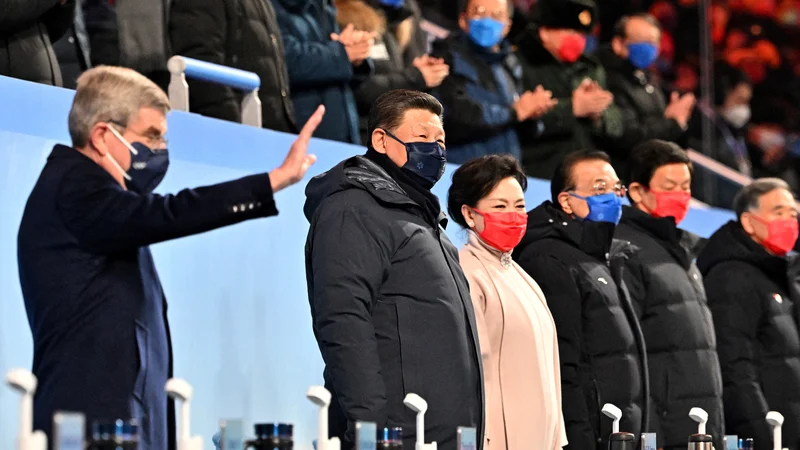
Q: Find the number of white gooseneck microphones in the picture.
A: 7